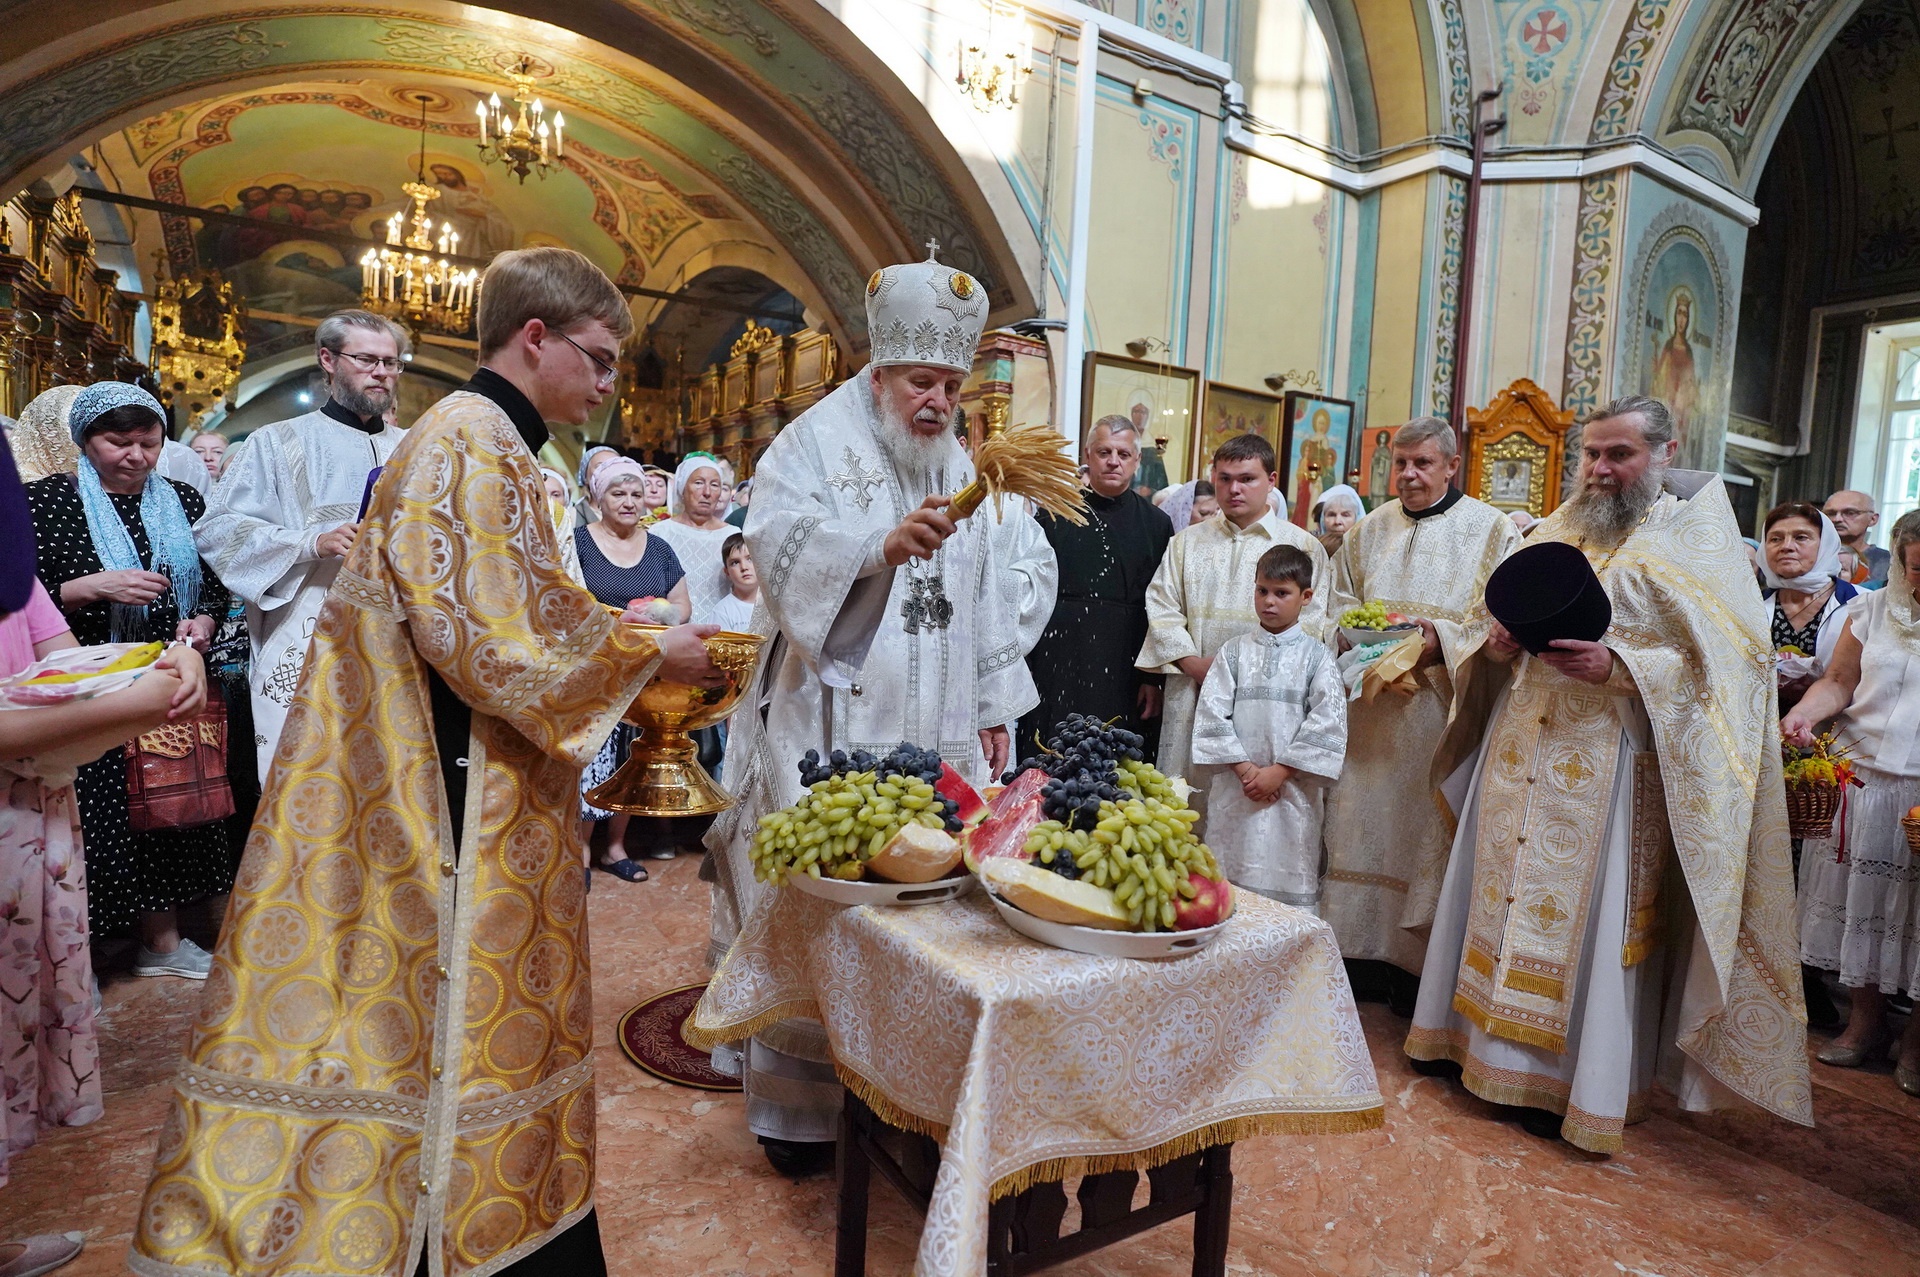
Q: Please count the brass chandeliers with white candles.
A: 3